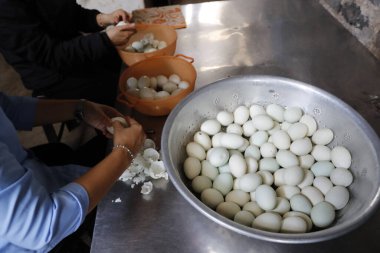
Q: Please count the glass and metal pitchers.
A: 0